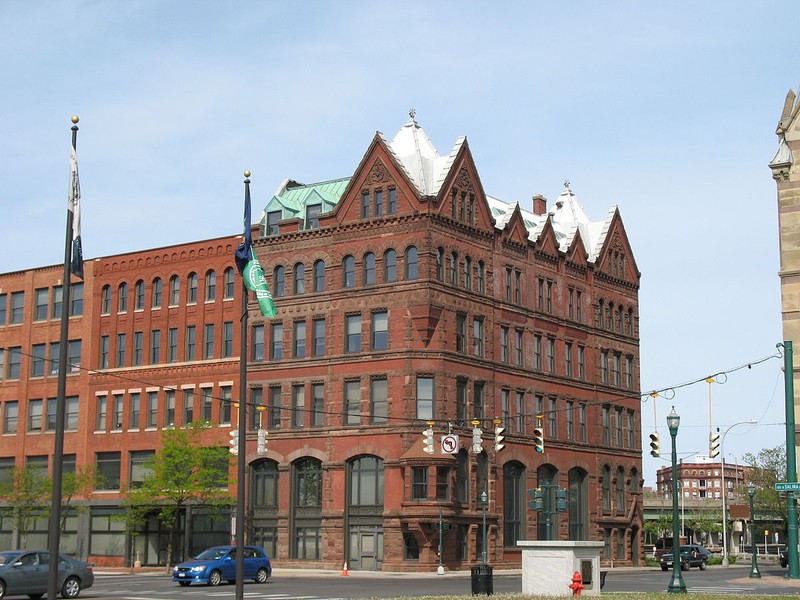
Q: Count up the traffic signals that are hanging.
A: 8